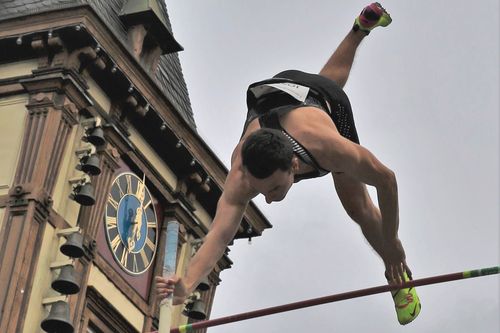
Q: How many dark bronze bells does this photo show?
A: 8